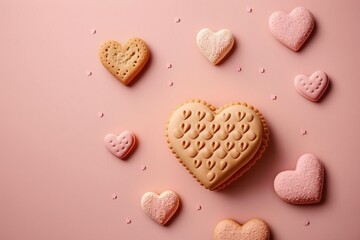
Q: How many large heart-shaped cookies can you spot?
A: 1